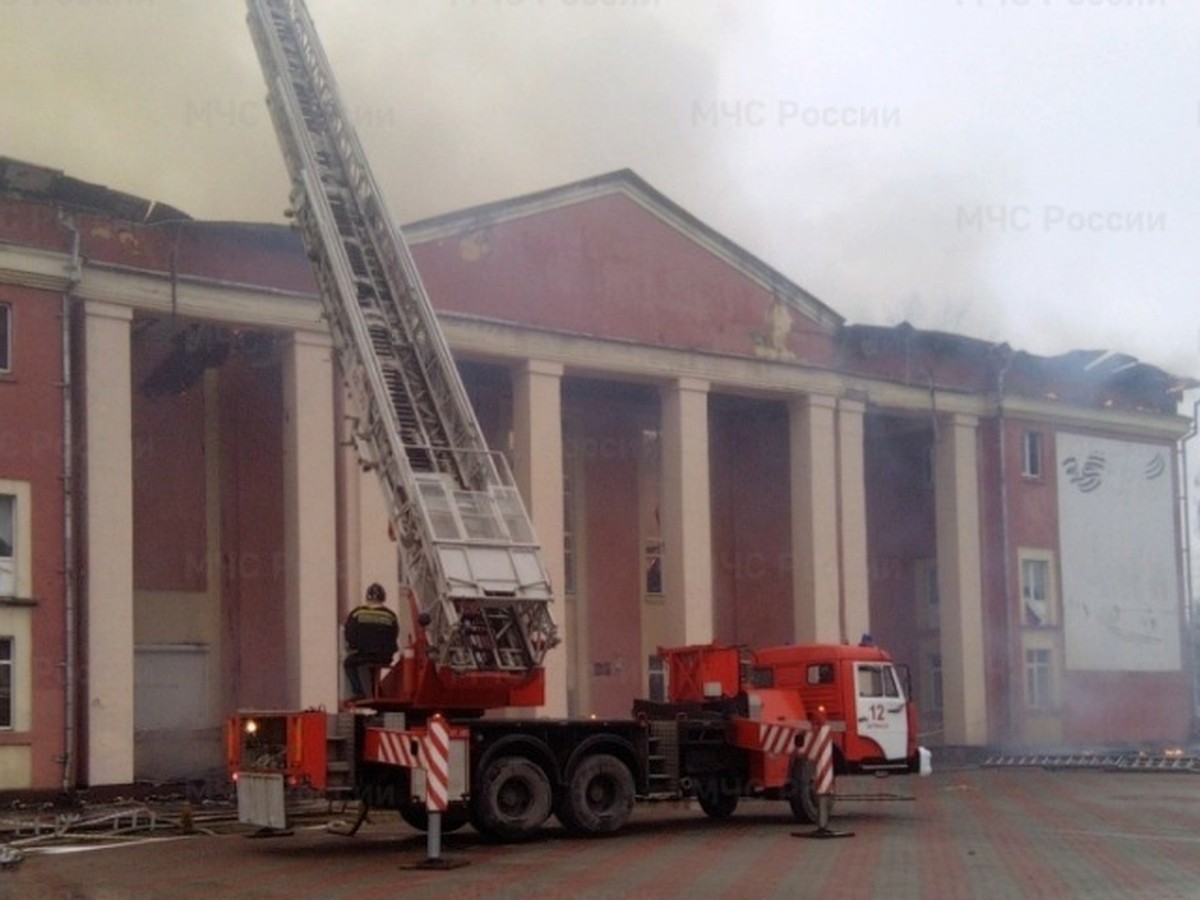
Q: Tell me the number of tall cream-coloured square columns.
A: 8